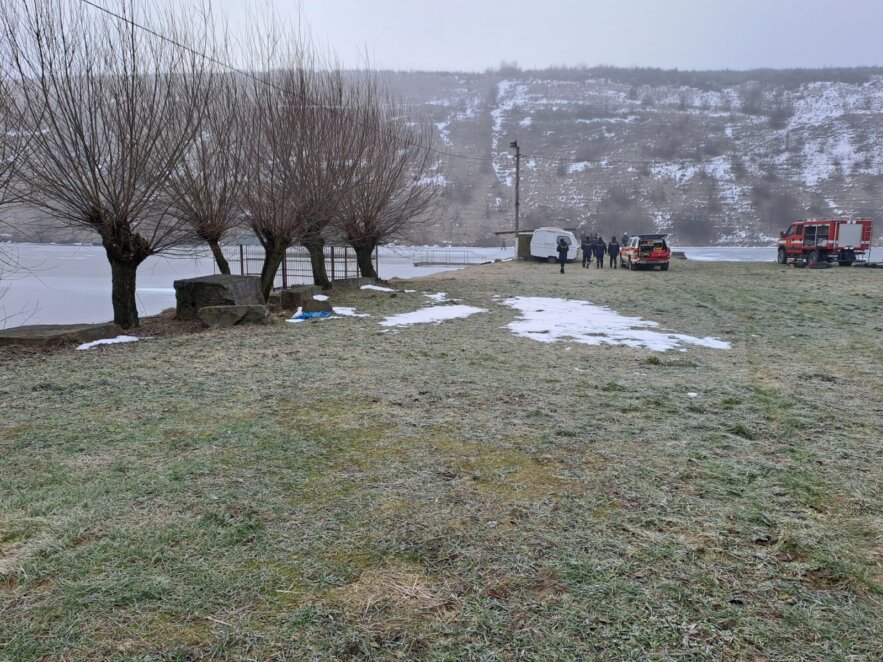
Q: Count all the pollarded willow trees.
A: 5